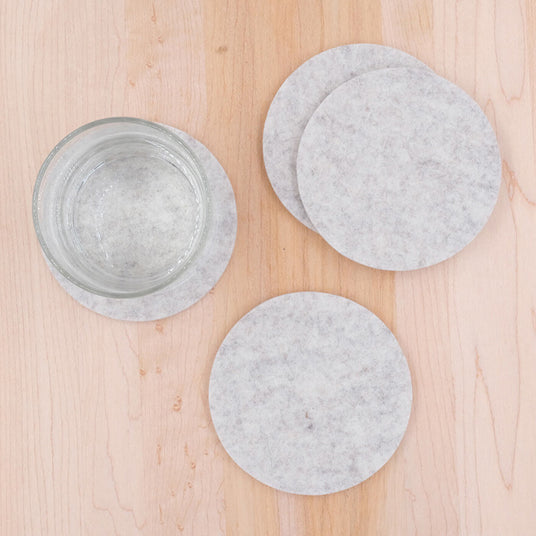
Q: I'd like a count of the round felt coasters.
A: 4